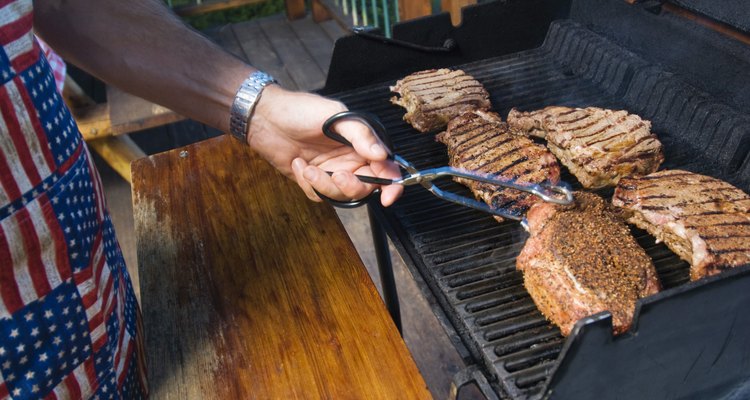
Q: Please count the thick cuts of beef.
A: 5